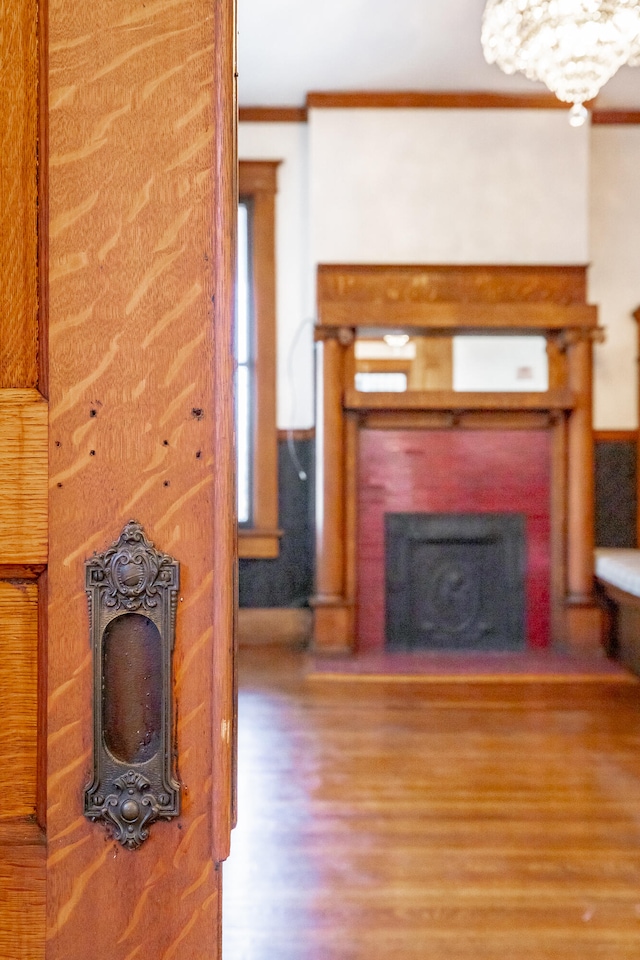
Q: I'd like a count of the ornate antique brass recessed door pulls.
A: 1